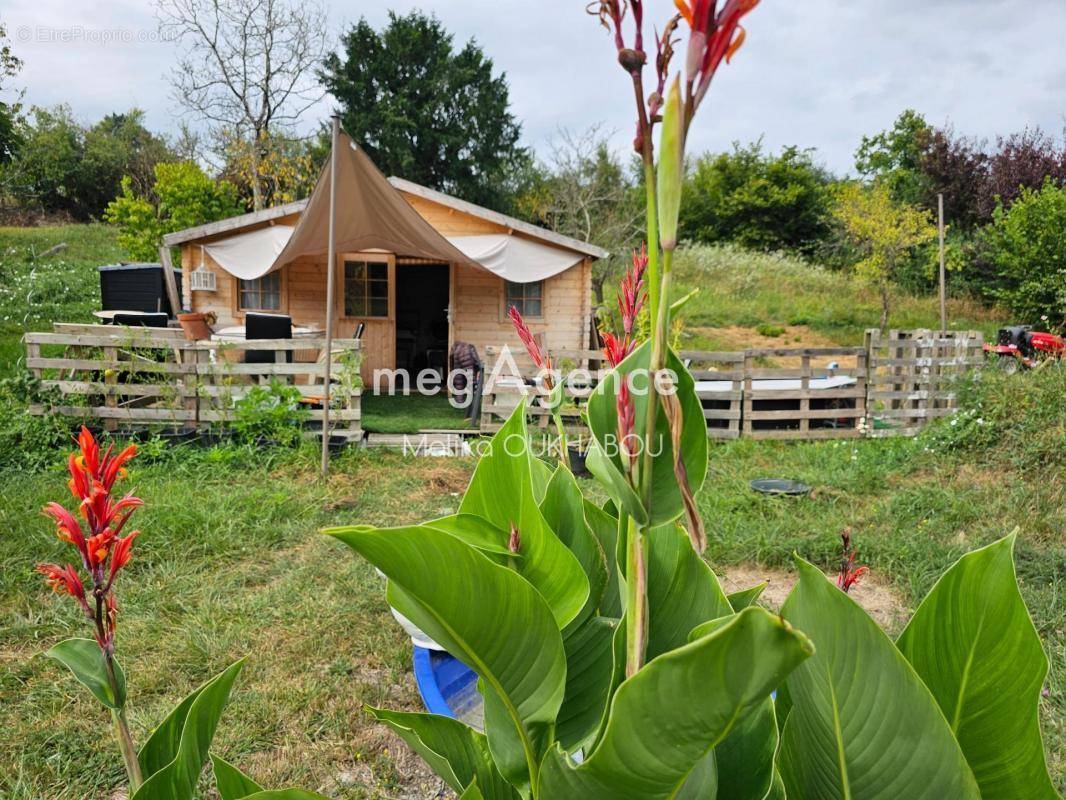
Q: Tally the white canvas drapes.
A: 2